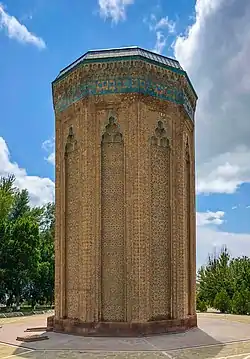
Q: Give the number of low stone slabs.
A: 2